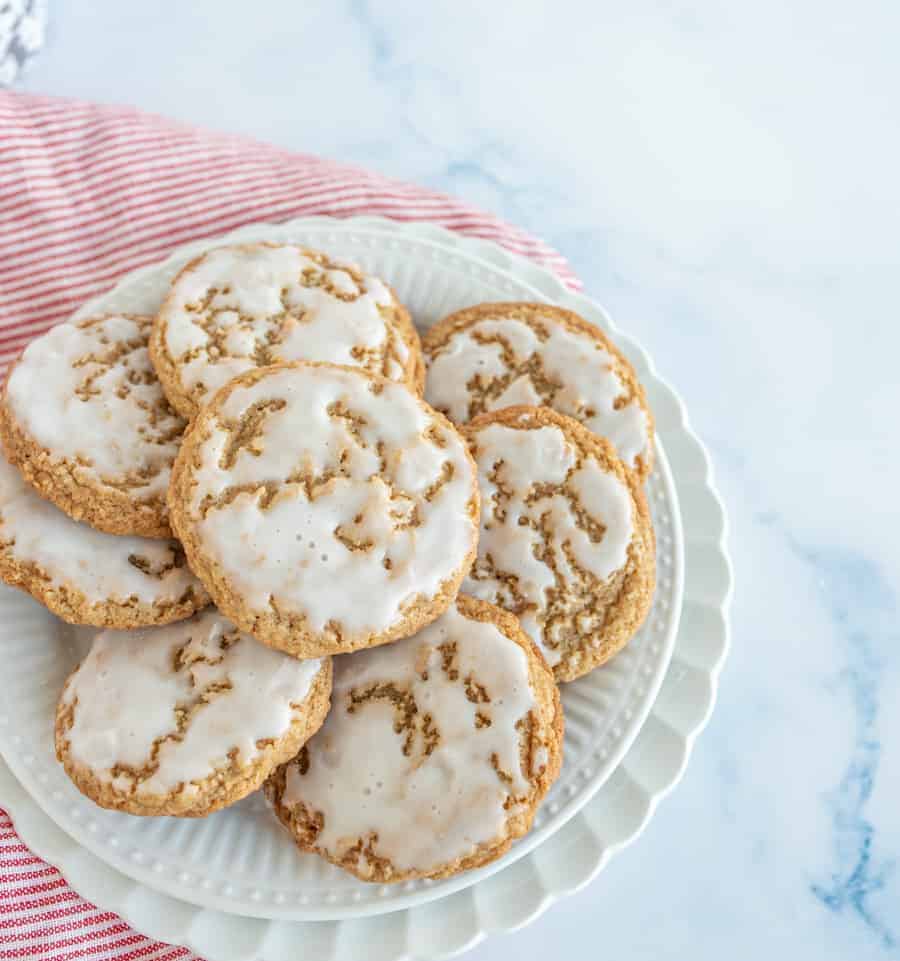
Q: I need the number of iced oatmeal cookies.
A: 8